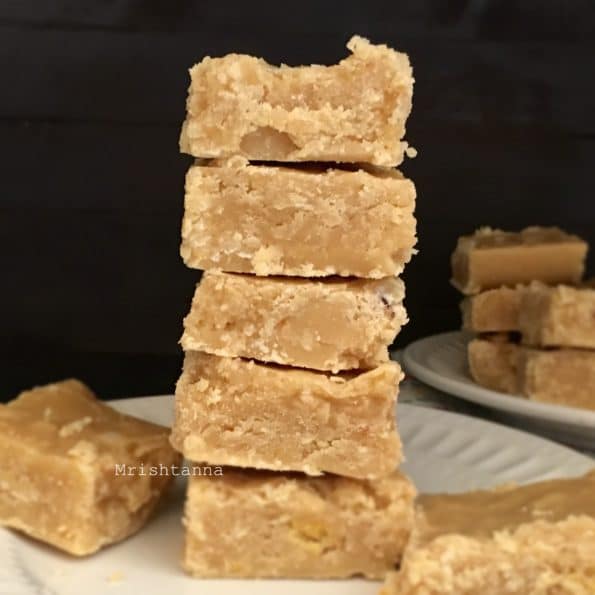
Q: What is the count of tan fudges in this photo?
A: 12